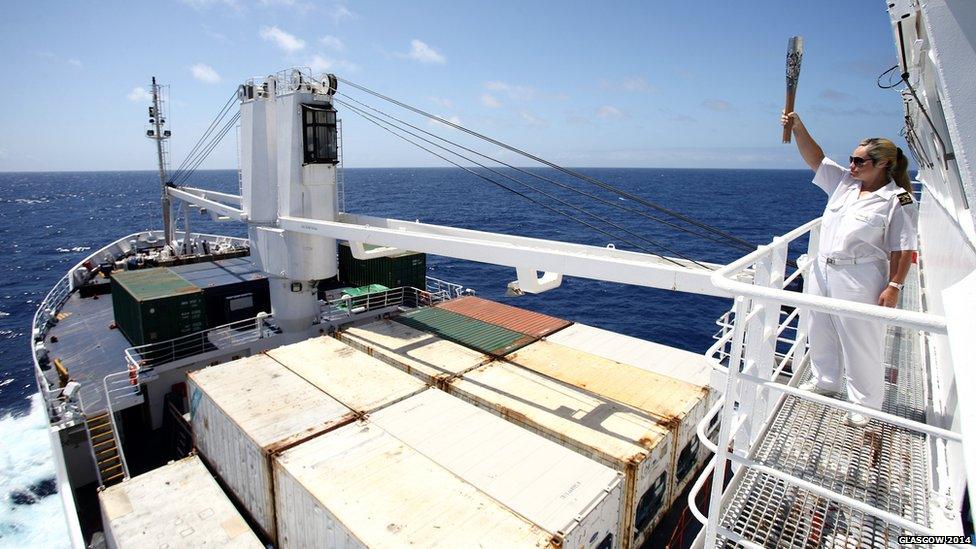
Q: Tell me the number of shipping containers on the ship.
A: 14